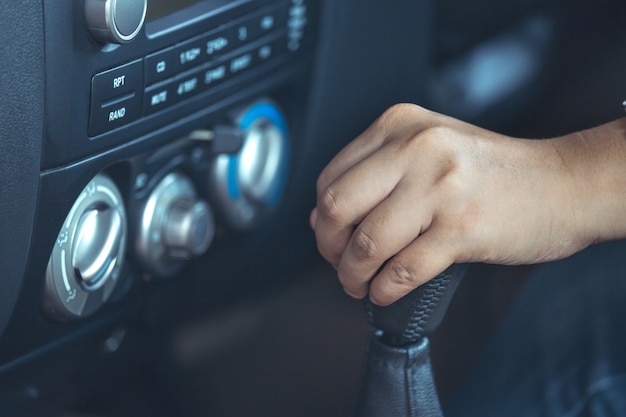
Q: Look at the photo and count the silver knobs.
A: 4